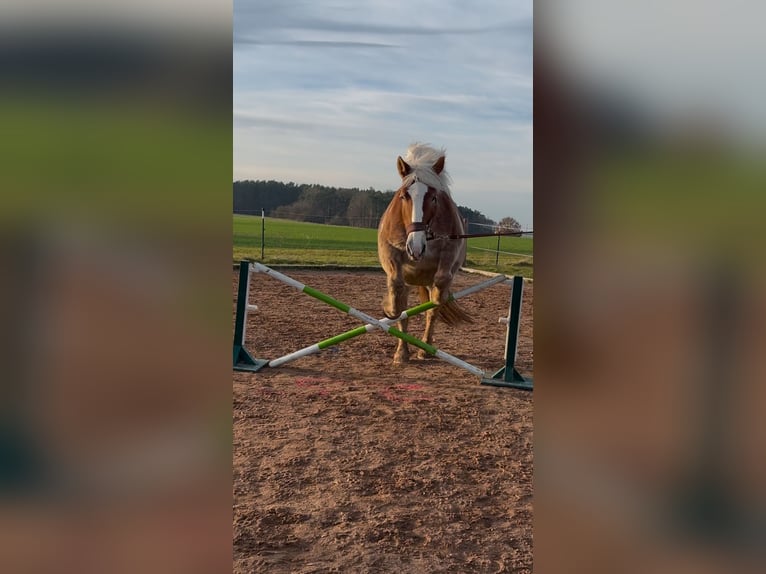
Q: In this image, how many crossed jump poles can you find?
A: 2